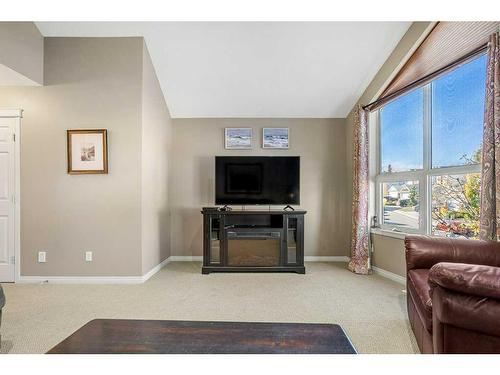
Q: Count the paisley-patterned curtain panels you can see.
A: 2